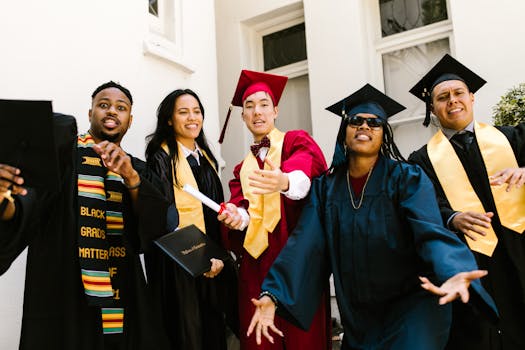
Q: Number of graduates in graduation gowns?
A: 5